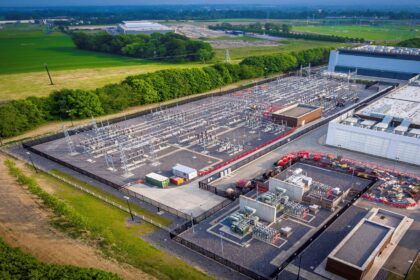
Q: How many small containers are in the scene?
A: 3